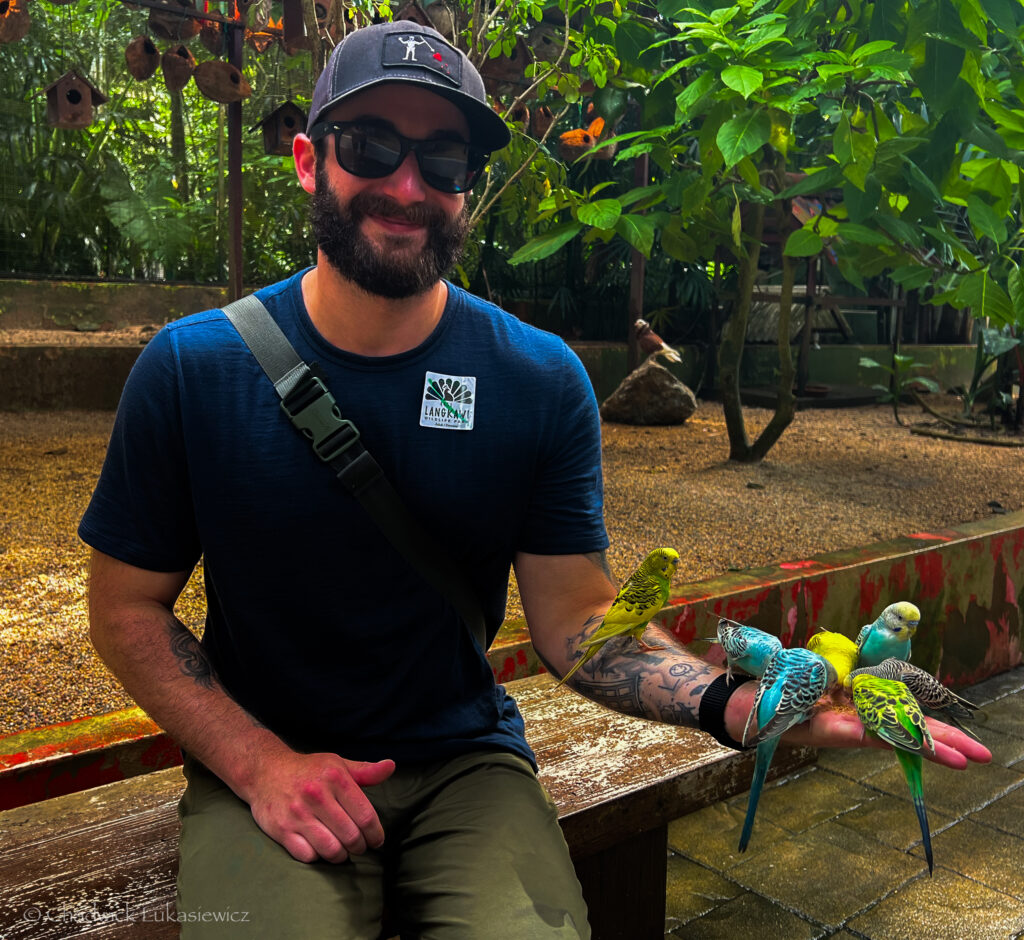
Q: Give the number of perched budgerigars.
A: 7